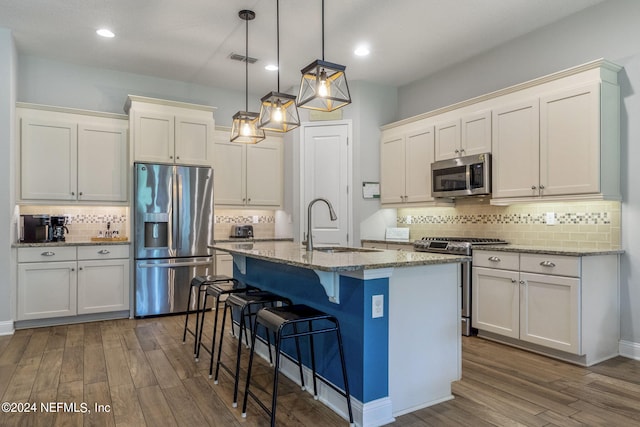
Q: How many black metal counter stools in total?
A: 4